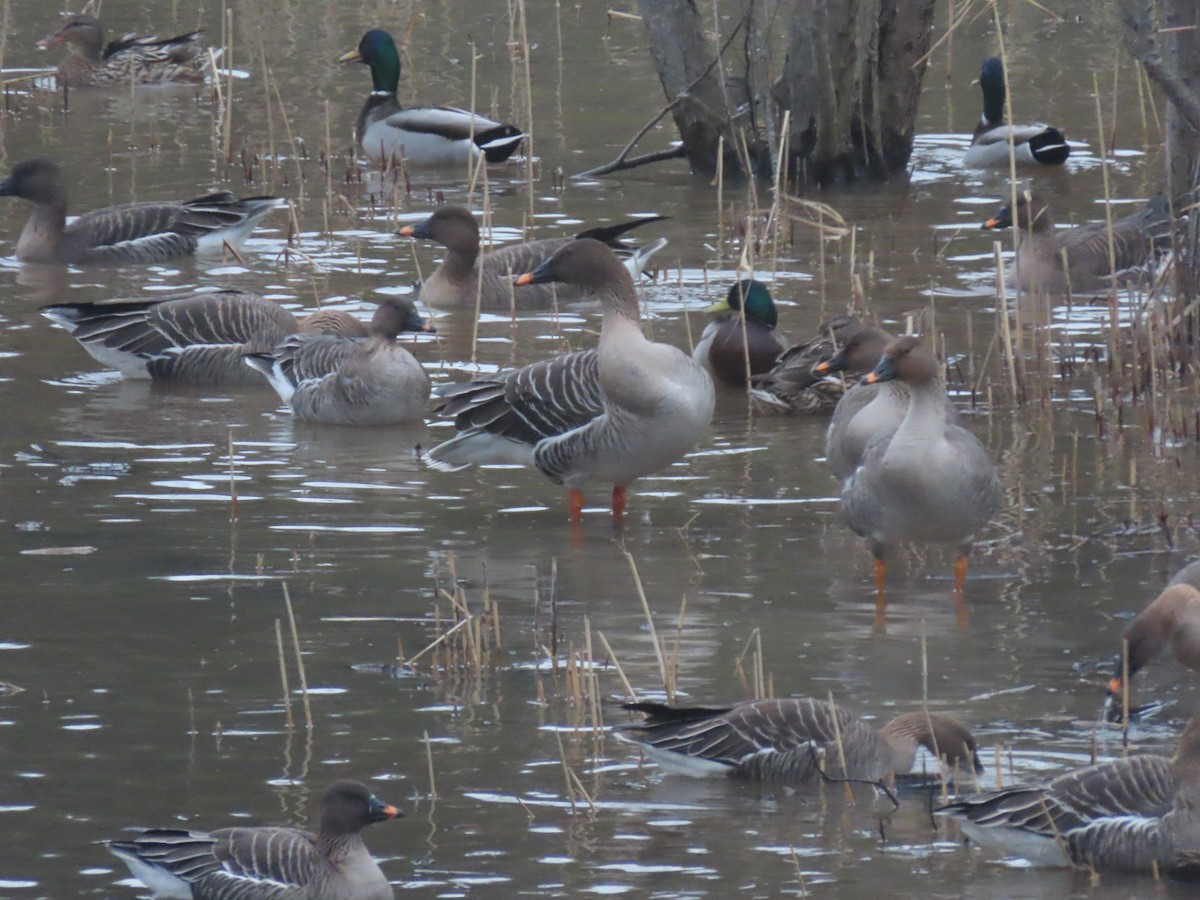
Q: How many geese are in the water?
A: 12